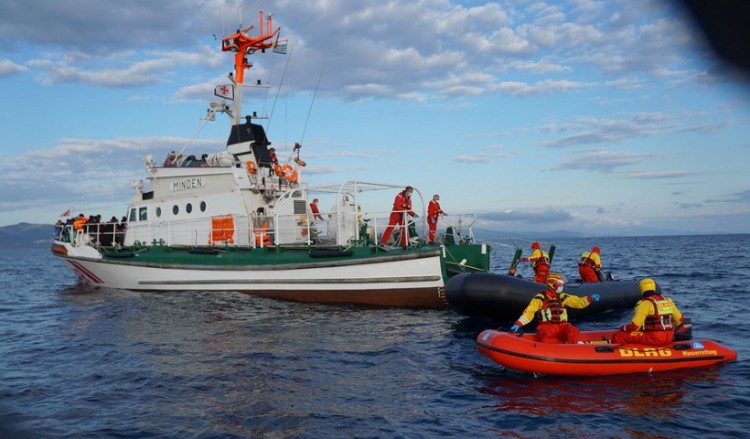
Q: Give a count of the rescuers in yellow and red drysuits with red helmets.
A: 2